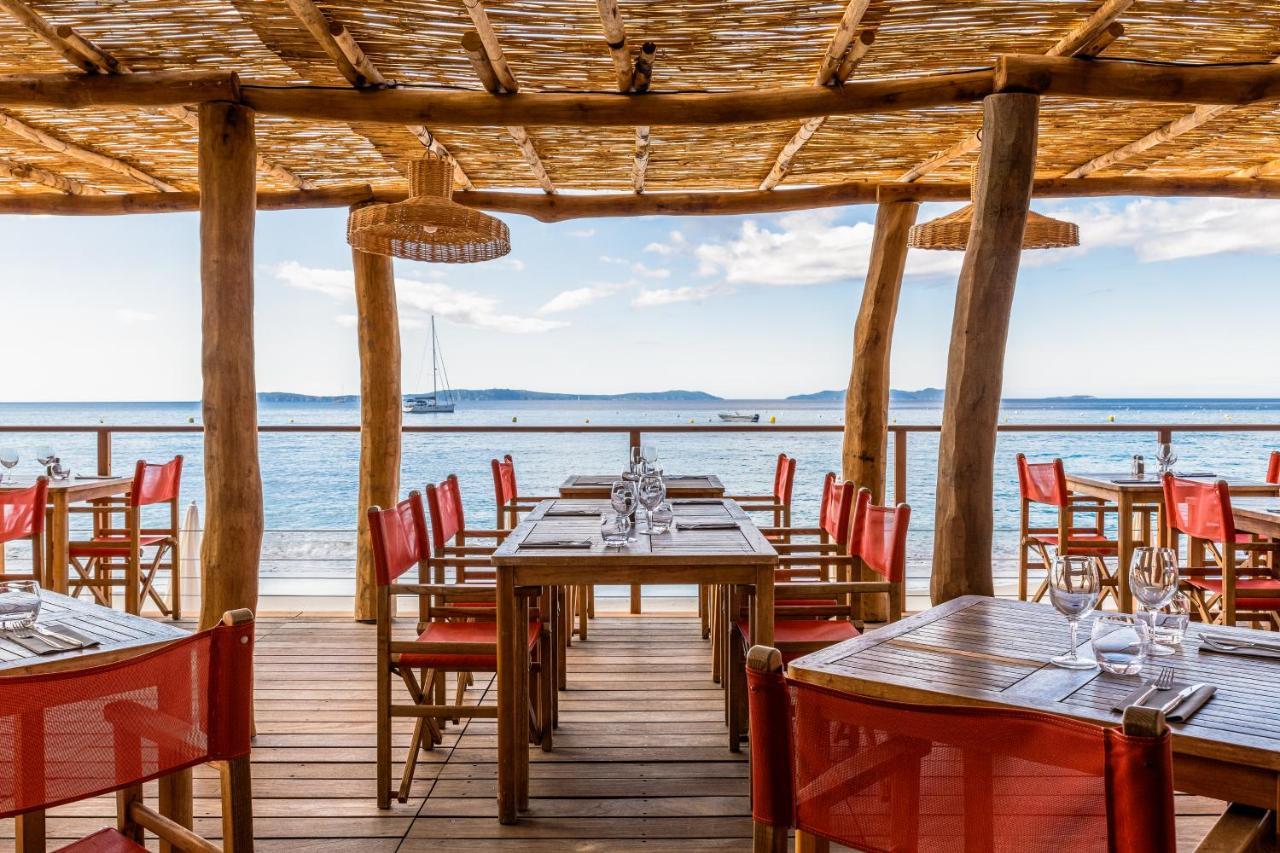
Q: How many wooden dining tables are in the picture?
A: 7